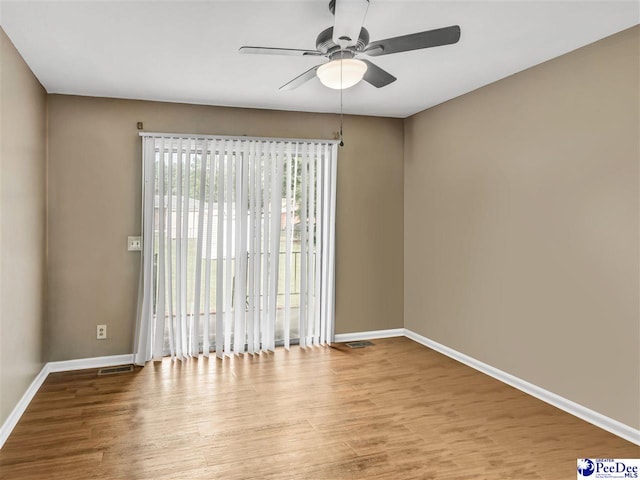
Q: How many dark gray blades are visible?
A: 2